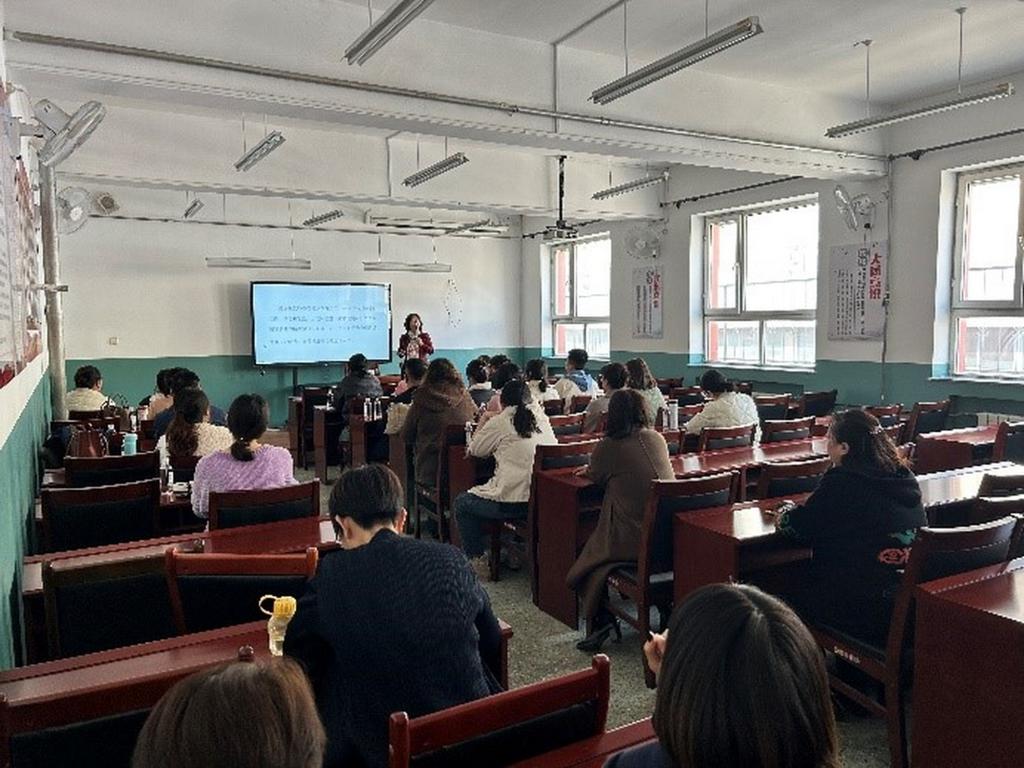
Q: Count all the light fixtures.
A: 11